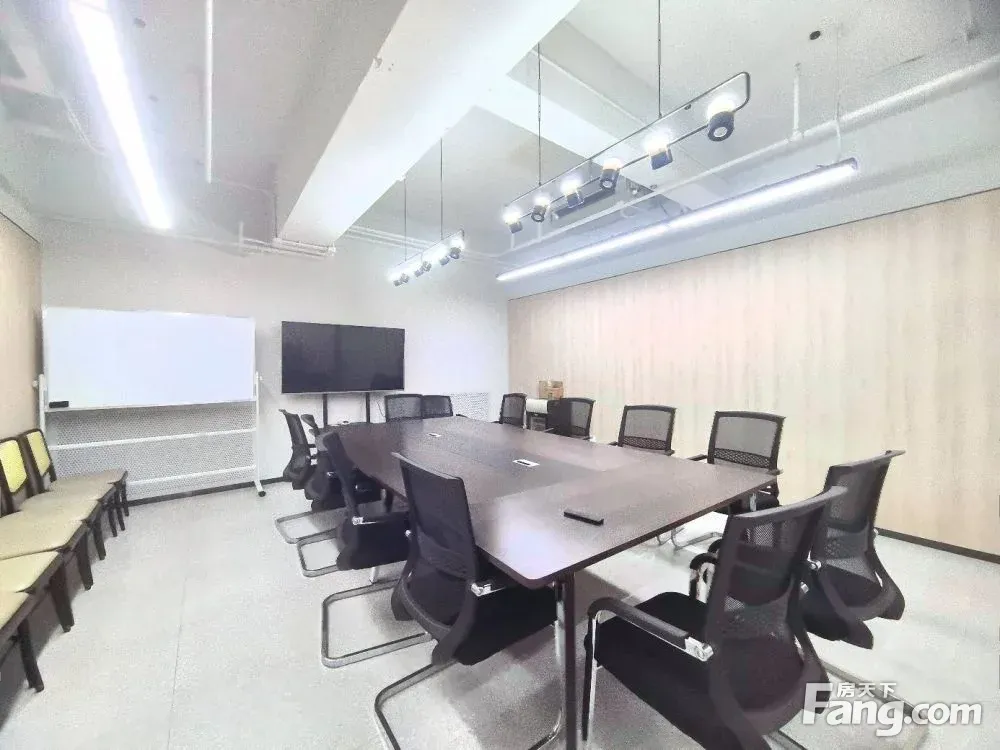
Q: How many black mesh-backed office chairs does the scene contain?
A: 12